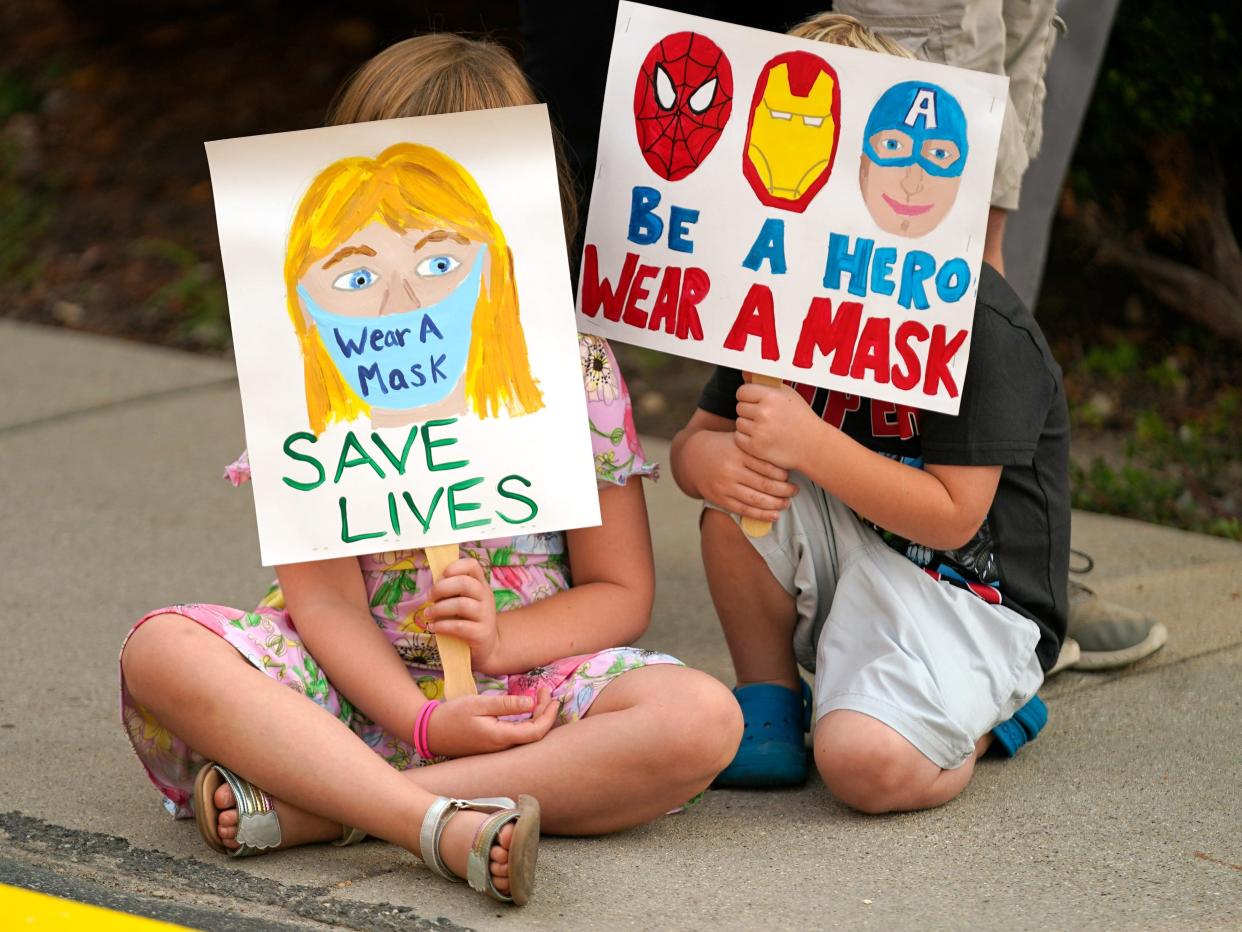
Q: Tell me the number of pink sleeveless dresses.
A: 0